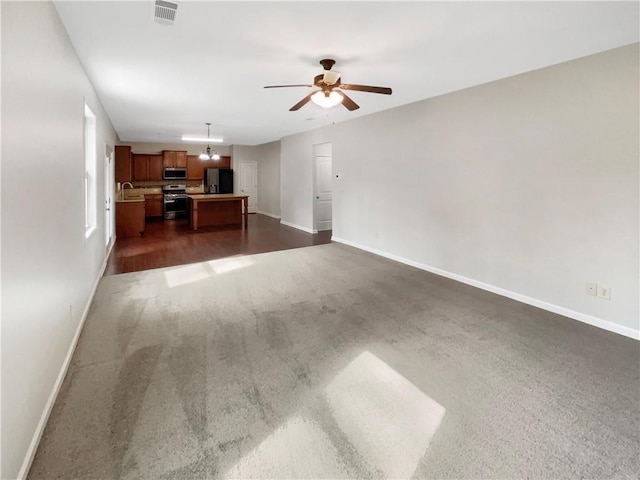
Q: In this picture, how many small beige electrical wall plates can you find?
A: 2